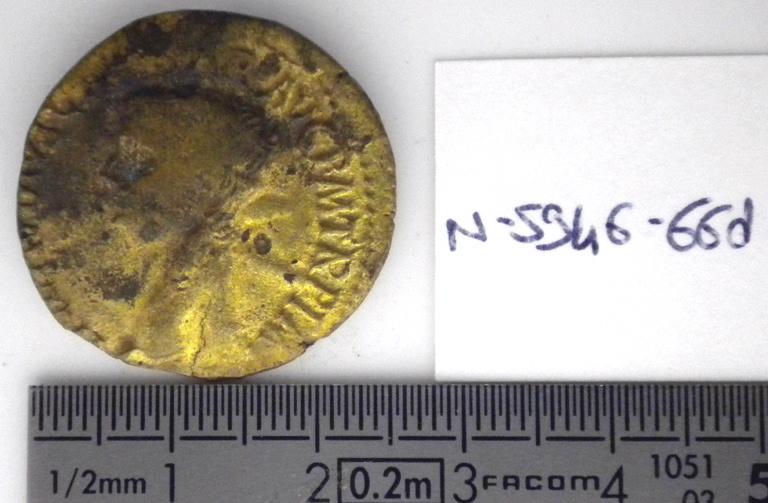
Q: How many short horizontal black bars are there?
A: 10